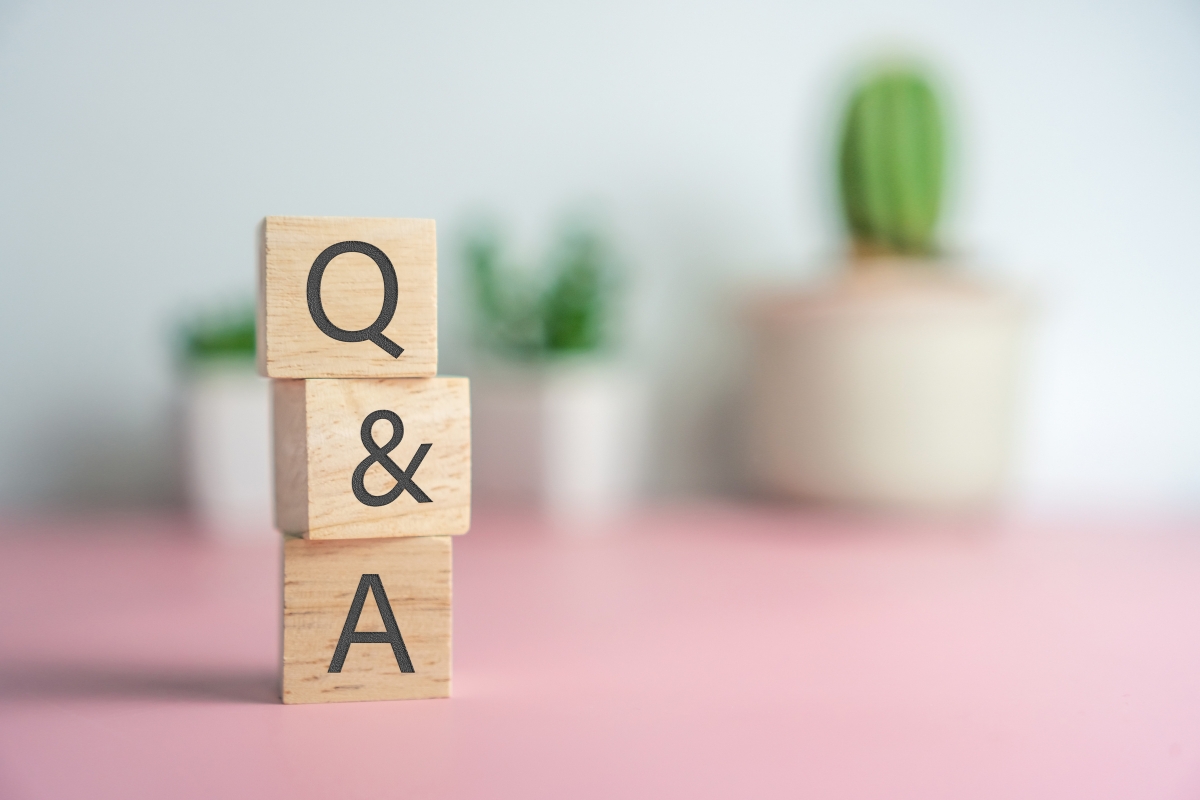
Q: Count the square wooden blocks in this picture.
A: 3